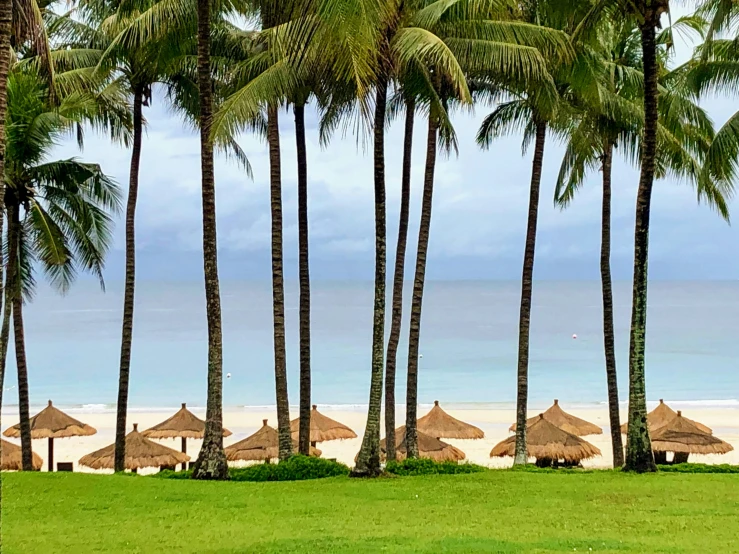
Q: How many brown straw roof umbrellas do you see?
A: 12